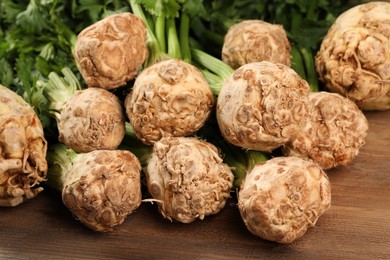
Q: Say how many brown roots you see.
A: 11